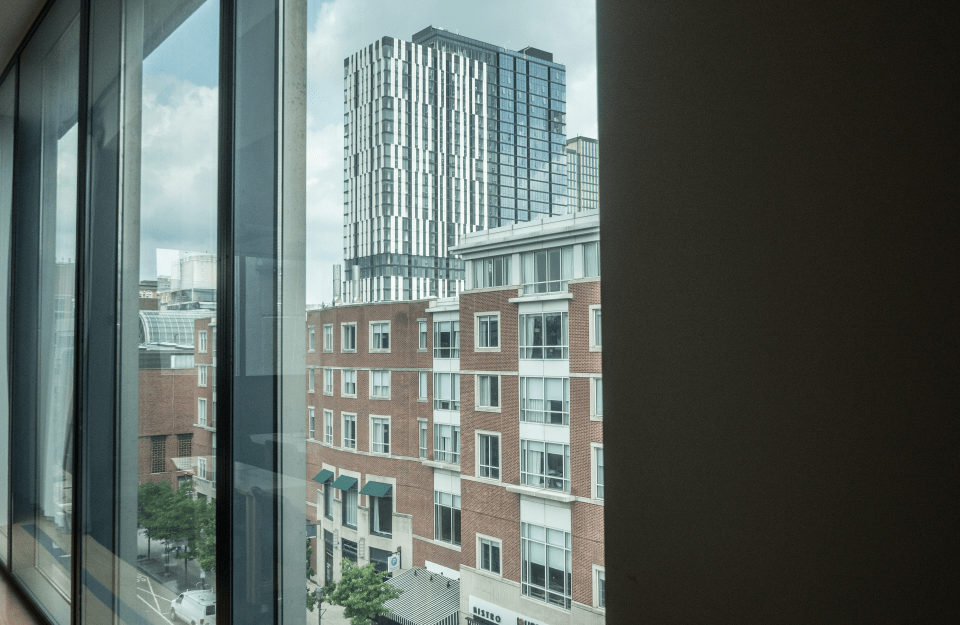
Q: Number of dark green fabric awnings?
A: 3